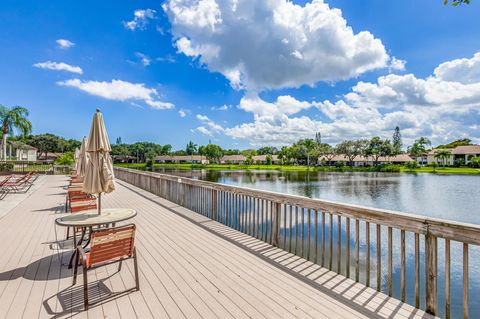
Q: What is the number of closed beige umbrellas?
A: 3